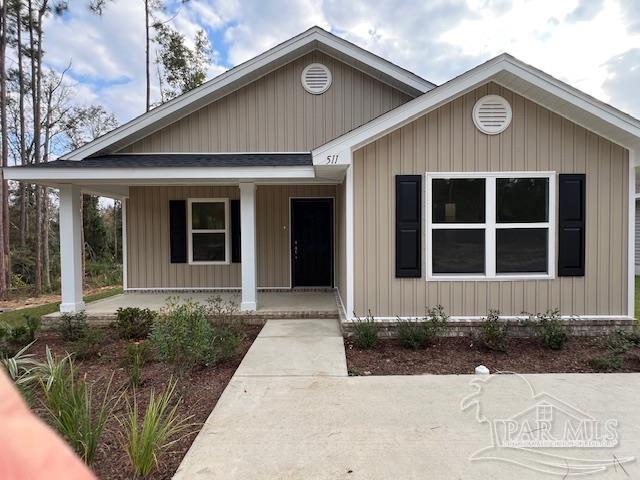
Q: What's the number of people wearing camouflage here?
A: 0